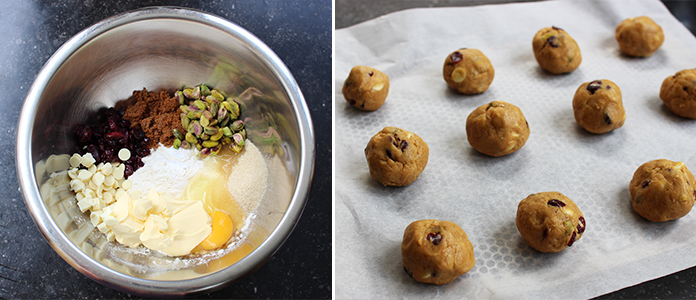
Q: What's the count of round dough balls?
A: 11